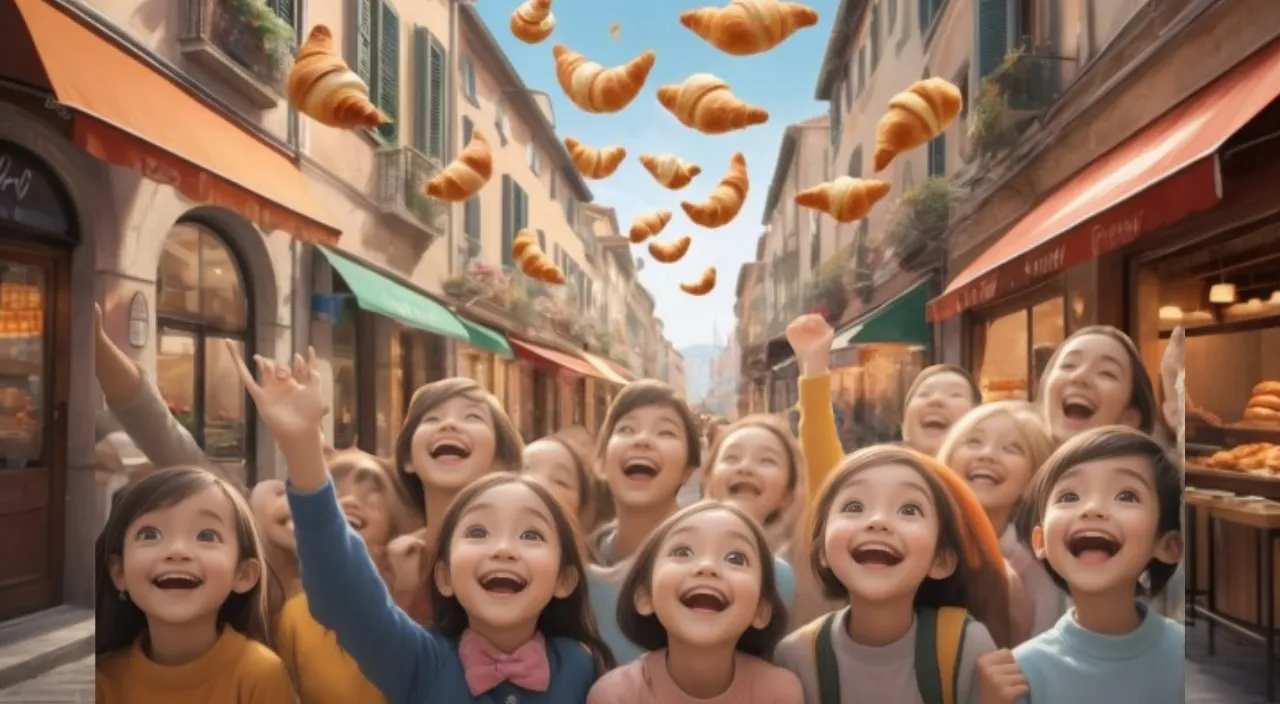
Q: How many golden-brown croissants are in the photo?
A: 15